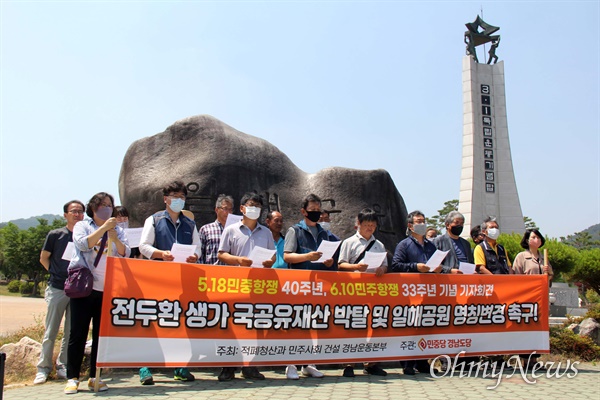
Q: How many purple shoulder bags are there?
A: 1